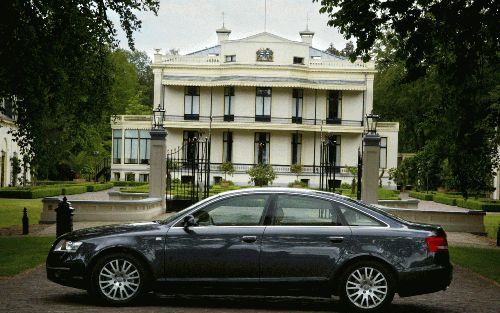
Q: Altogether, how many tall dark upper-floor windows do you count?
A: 5